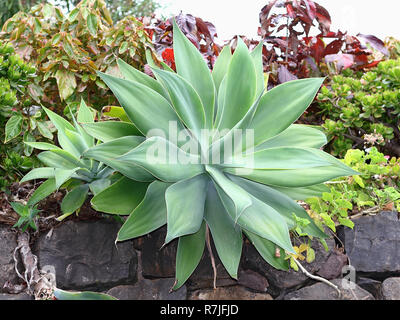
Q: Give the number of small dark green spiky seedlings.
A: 1